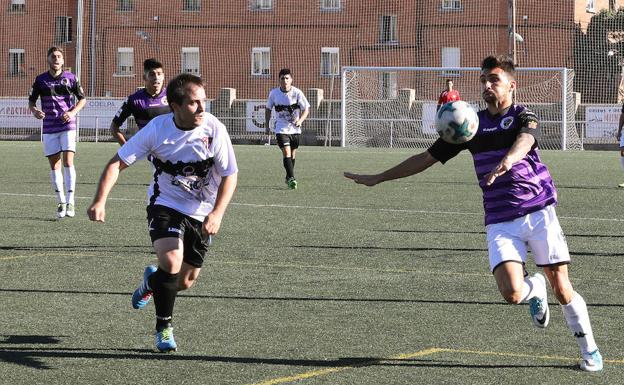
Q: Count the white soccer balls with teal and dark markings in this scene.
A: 1